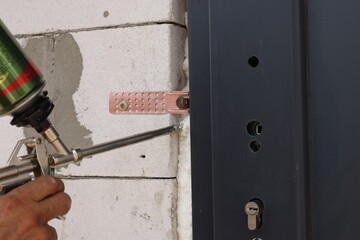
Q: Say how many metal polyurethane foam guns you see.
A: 1